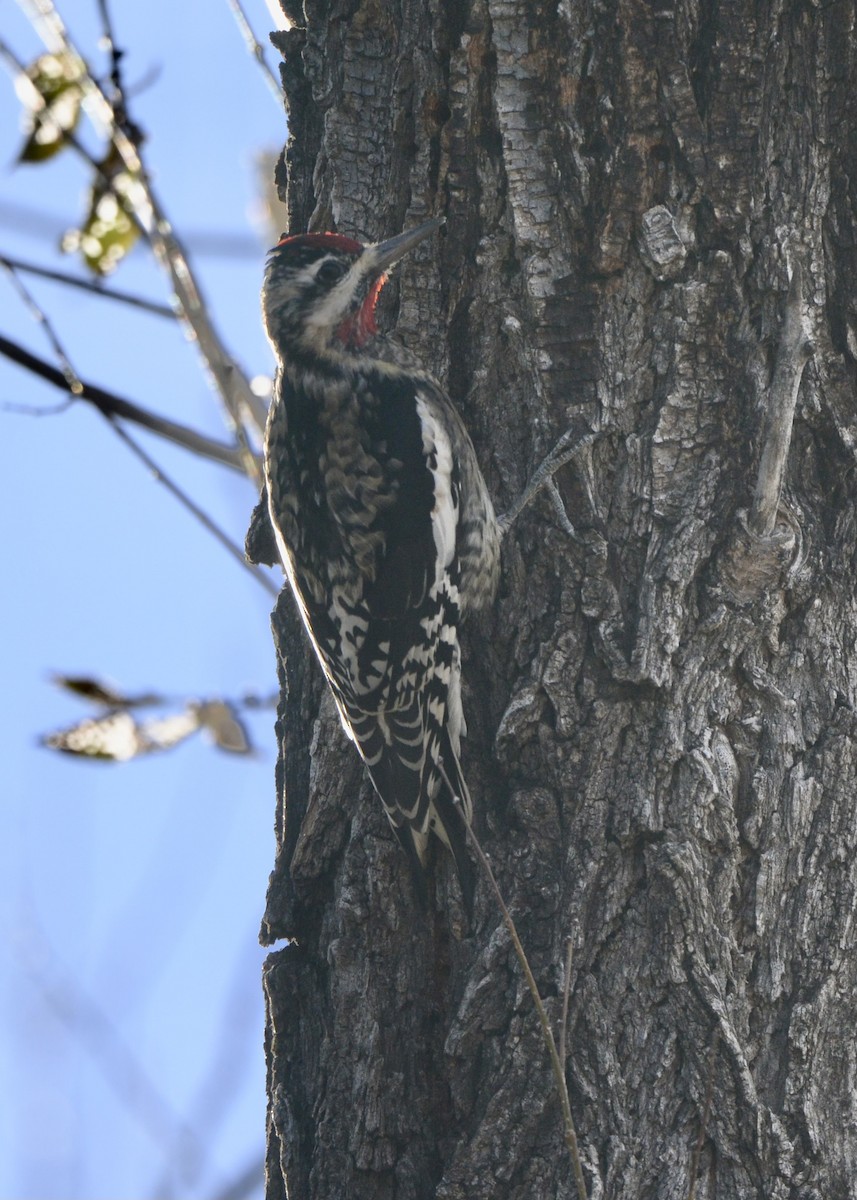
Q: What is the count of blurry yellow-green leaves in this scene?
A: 2